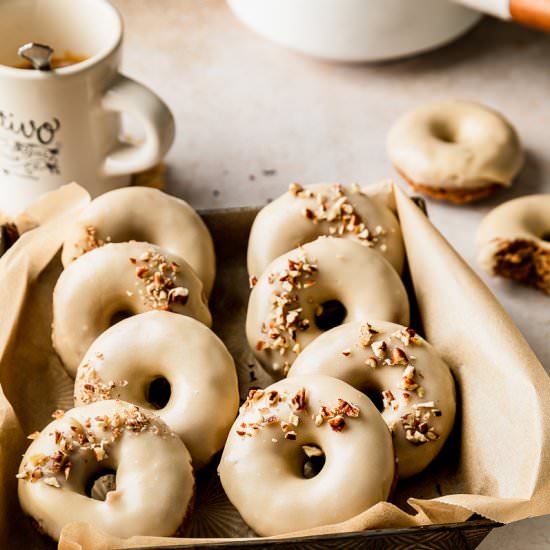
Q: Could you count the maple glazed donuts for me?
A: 10